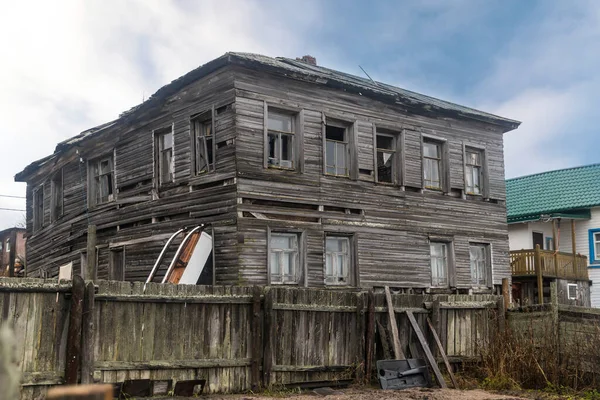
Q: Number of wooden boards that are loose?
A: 3